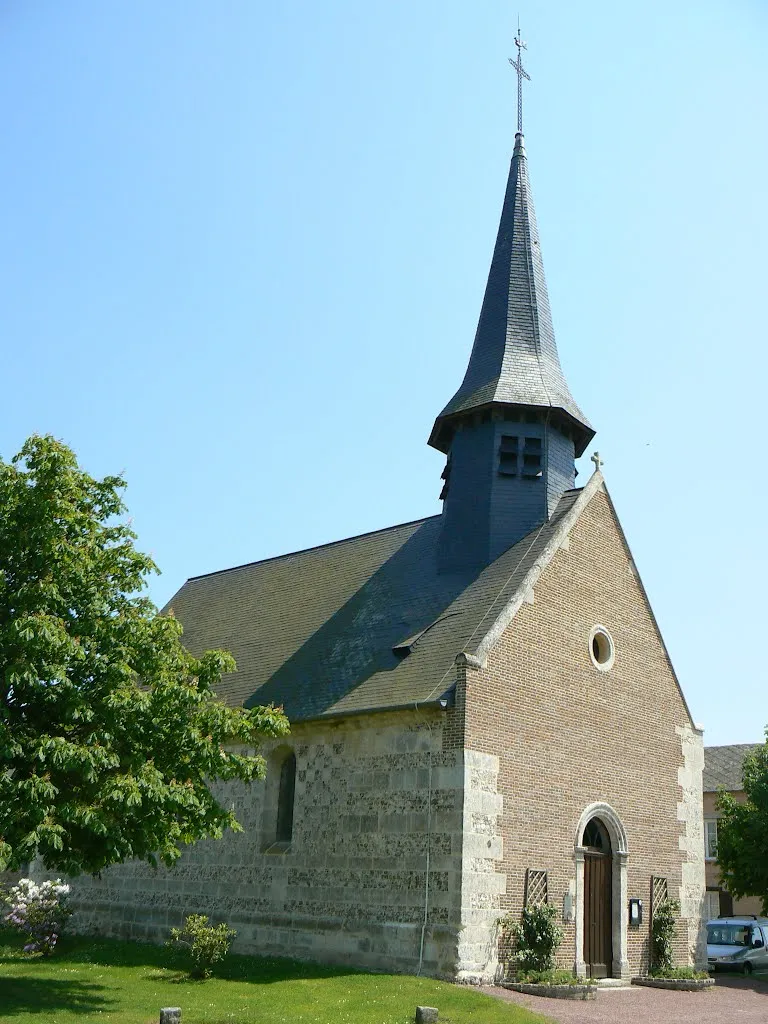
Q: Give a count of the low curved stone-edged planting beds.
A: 2